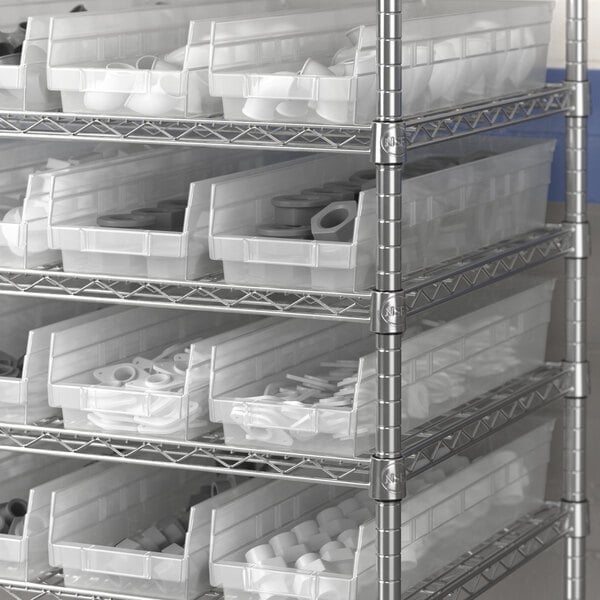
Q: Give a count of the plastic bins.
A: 12